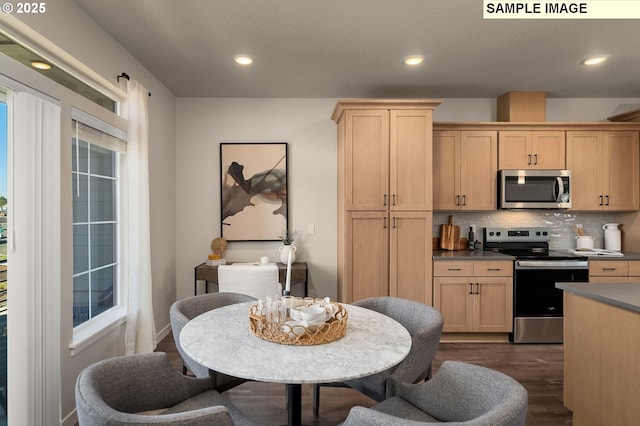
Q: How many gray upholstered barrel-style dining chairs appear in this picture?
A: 4